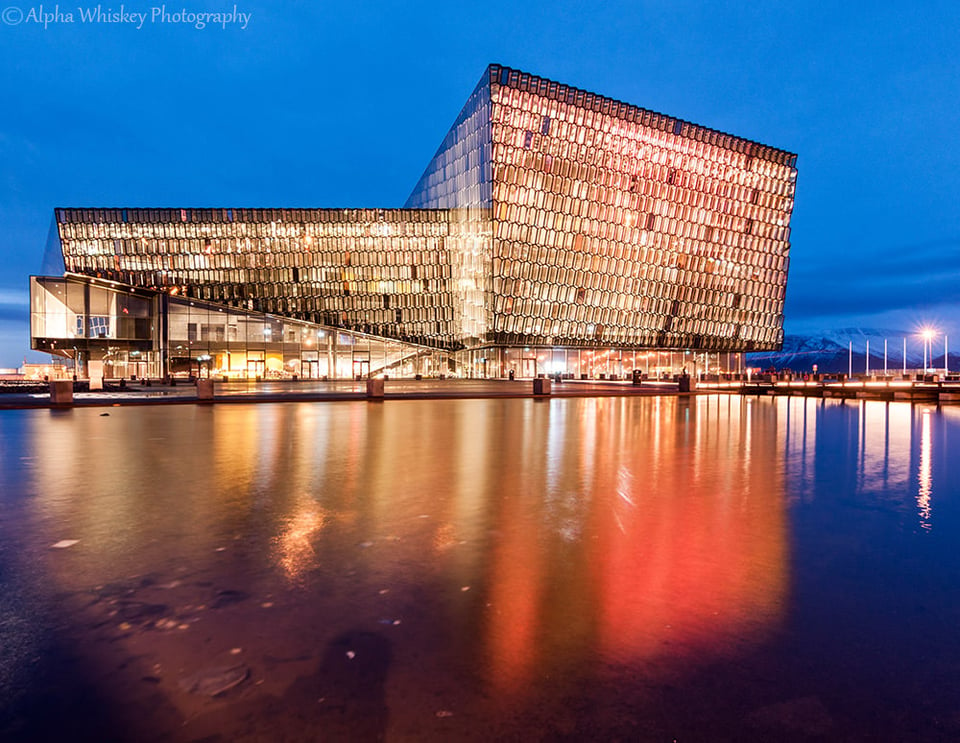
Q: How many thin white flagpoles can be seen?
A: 6